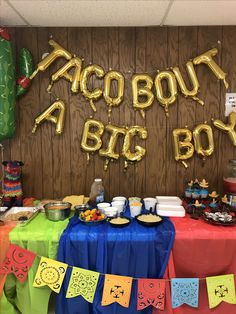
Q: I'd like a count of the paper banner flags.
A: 7